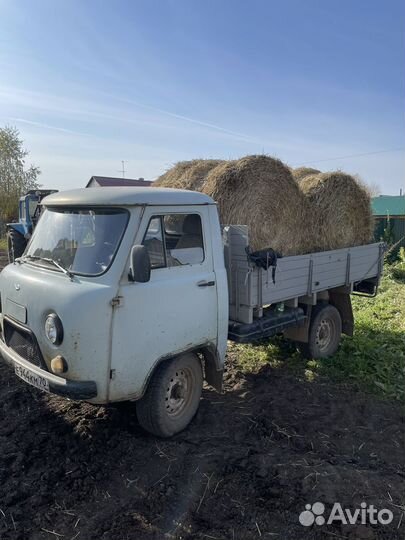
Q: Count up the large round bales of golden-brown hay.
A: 4